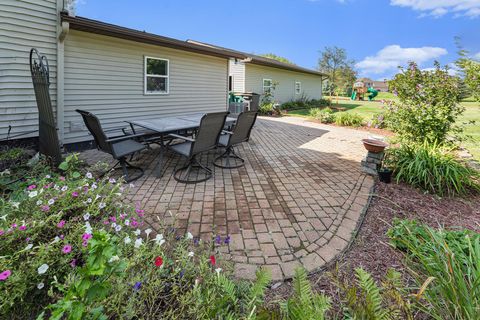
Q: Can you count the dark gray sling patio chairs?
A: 3